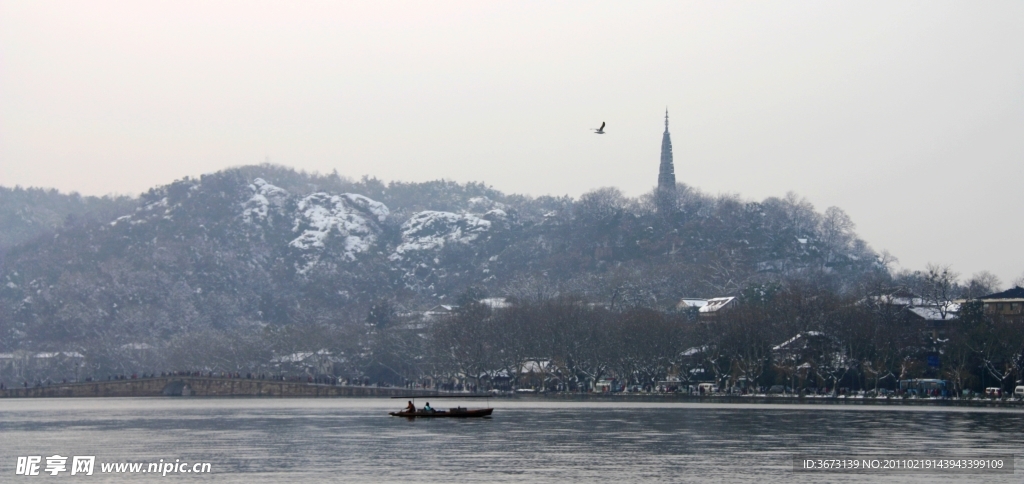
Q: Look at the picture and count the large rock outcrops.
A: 3